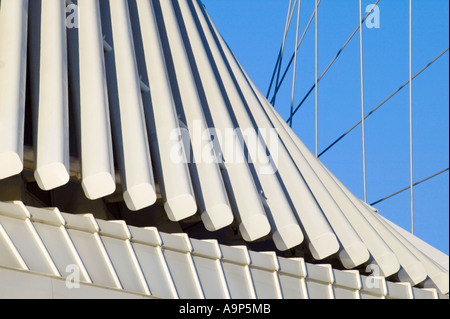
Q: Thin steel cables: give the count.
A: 10